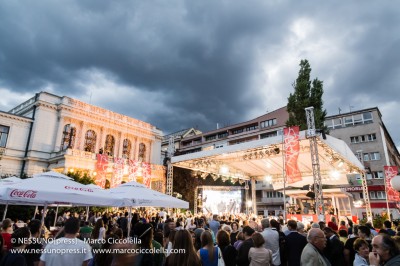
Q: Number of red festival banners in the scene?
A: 6